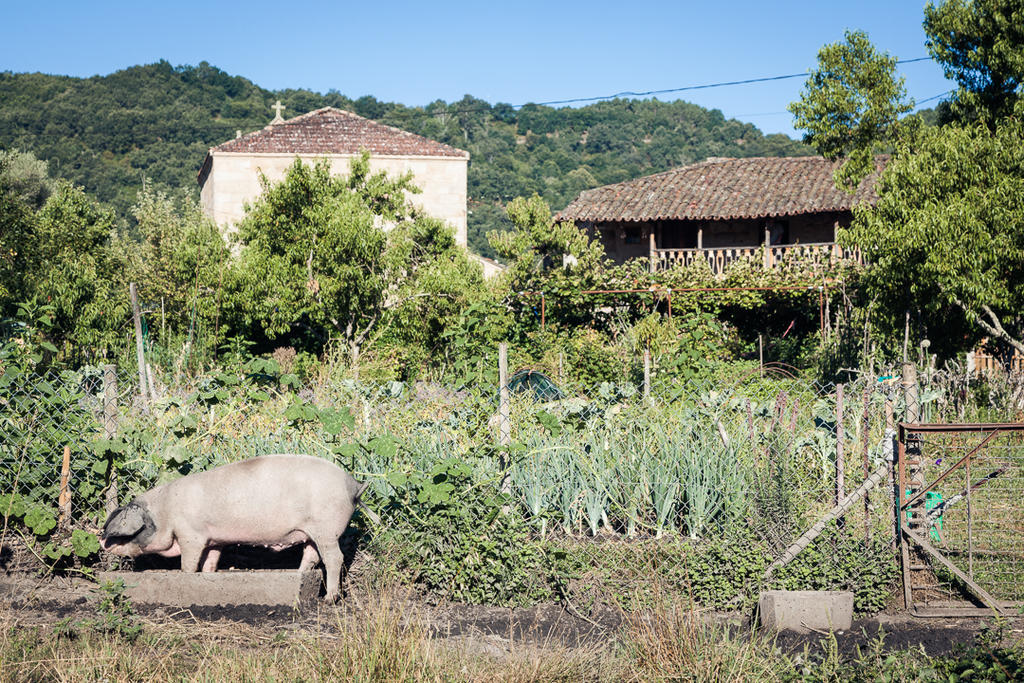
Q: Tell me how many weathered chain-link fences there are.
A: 1